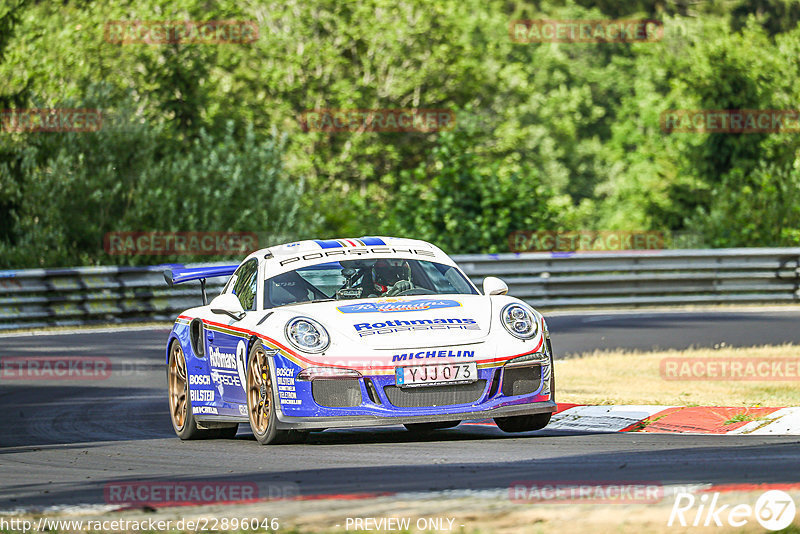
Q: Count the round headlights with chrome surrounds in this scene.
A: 2